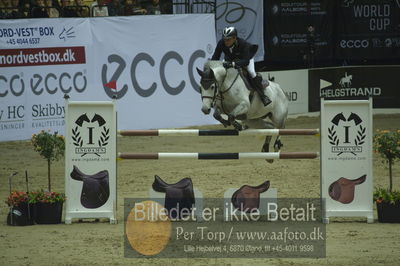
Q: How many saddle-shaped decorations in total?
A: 4